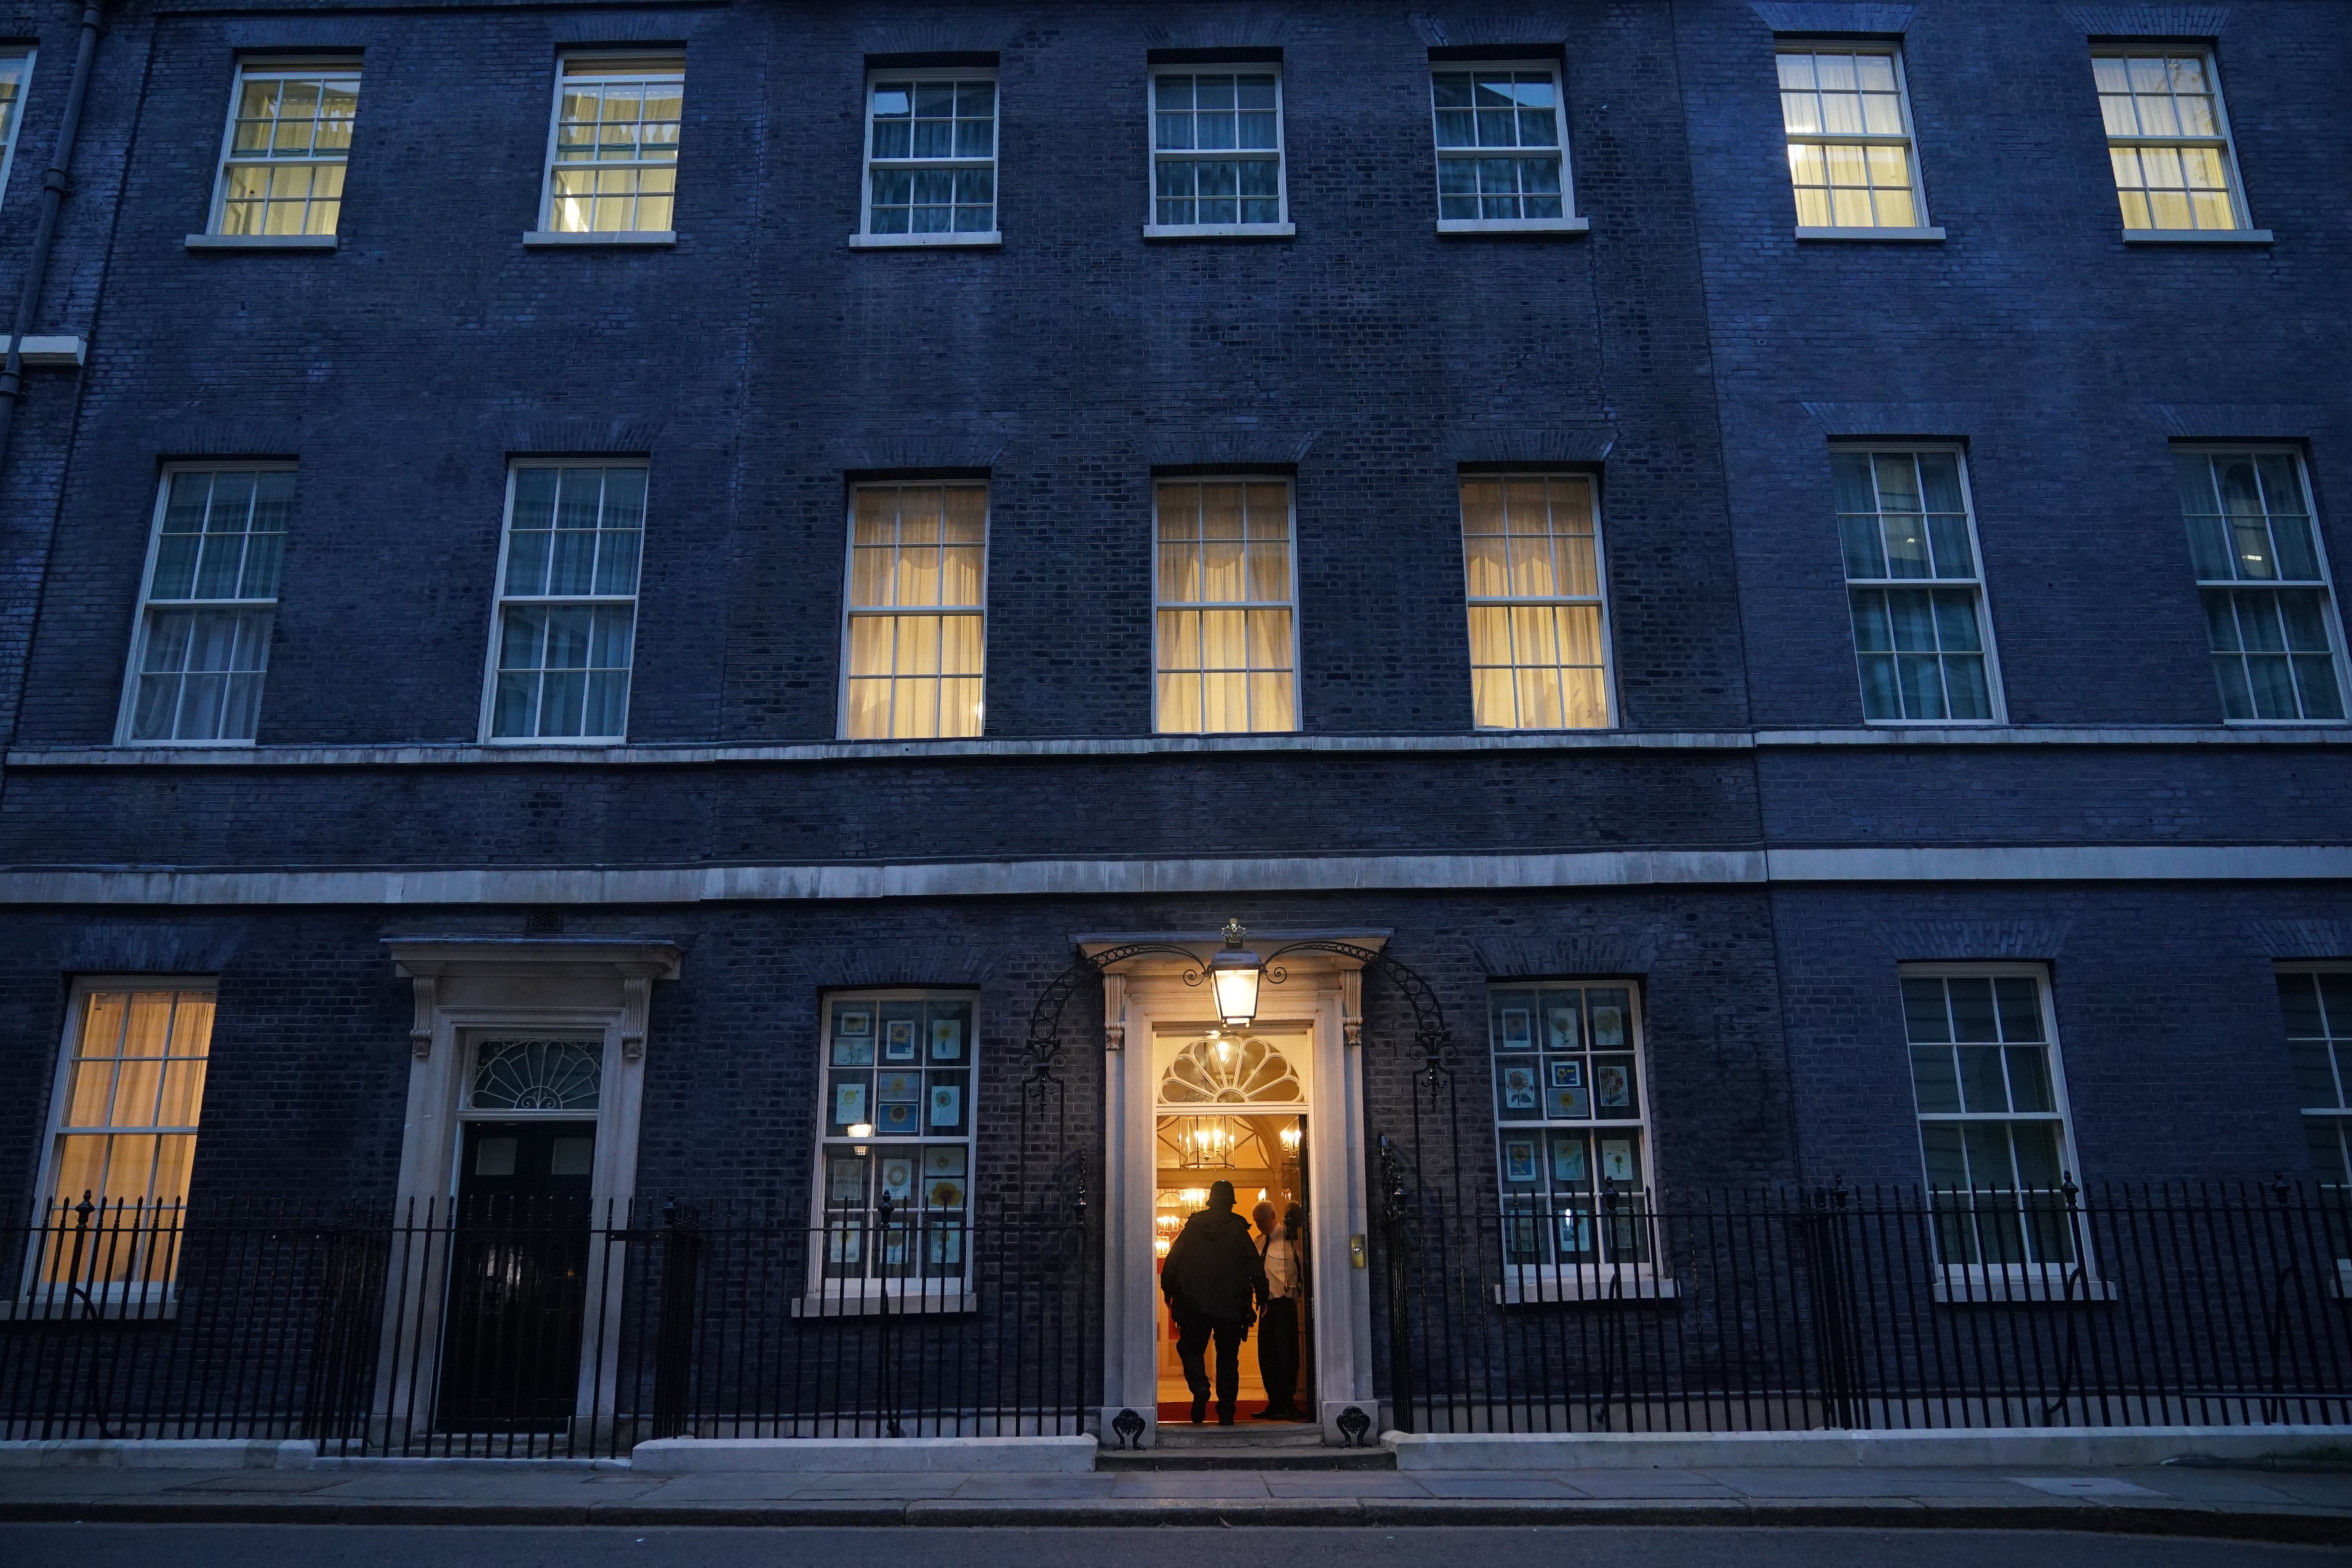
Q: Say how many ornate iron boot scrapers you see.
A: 2